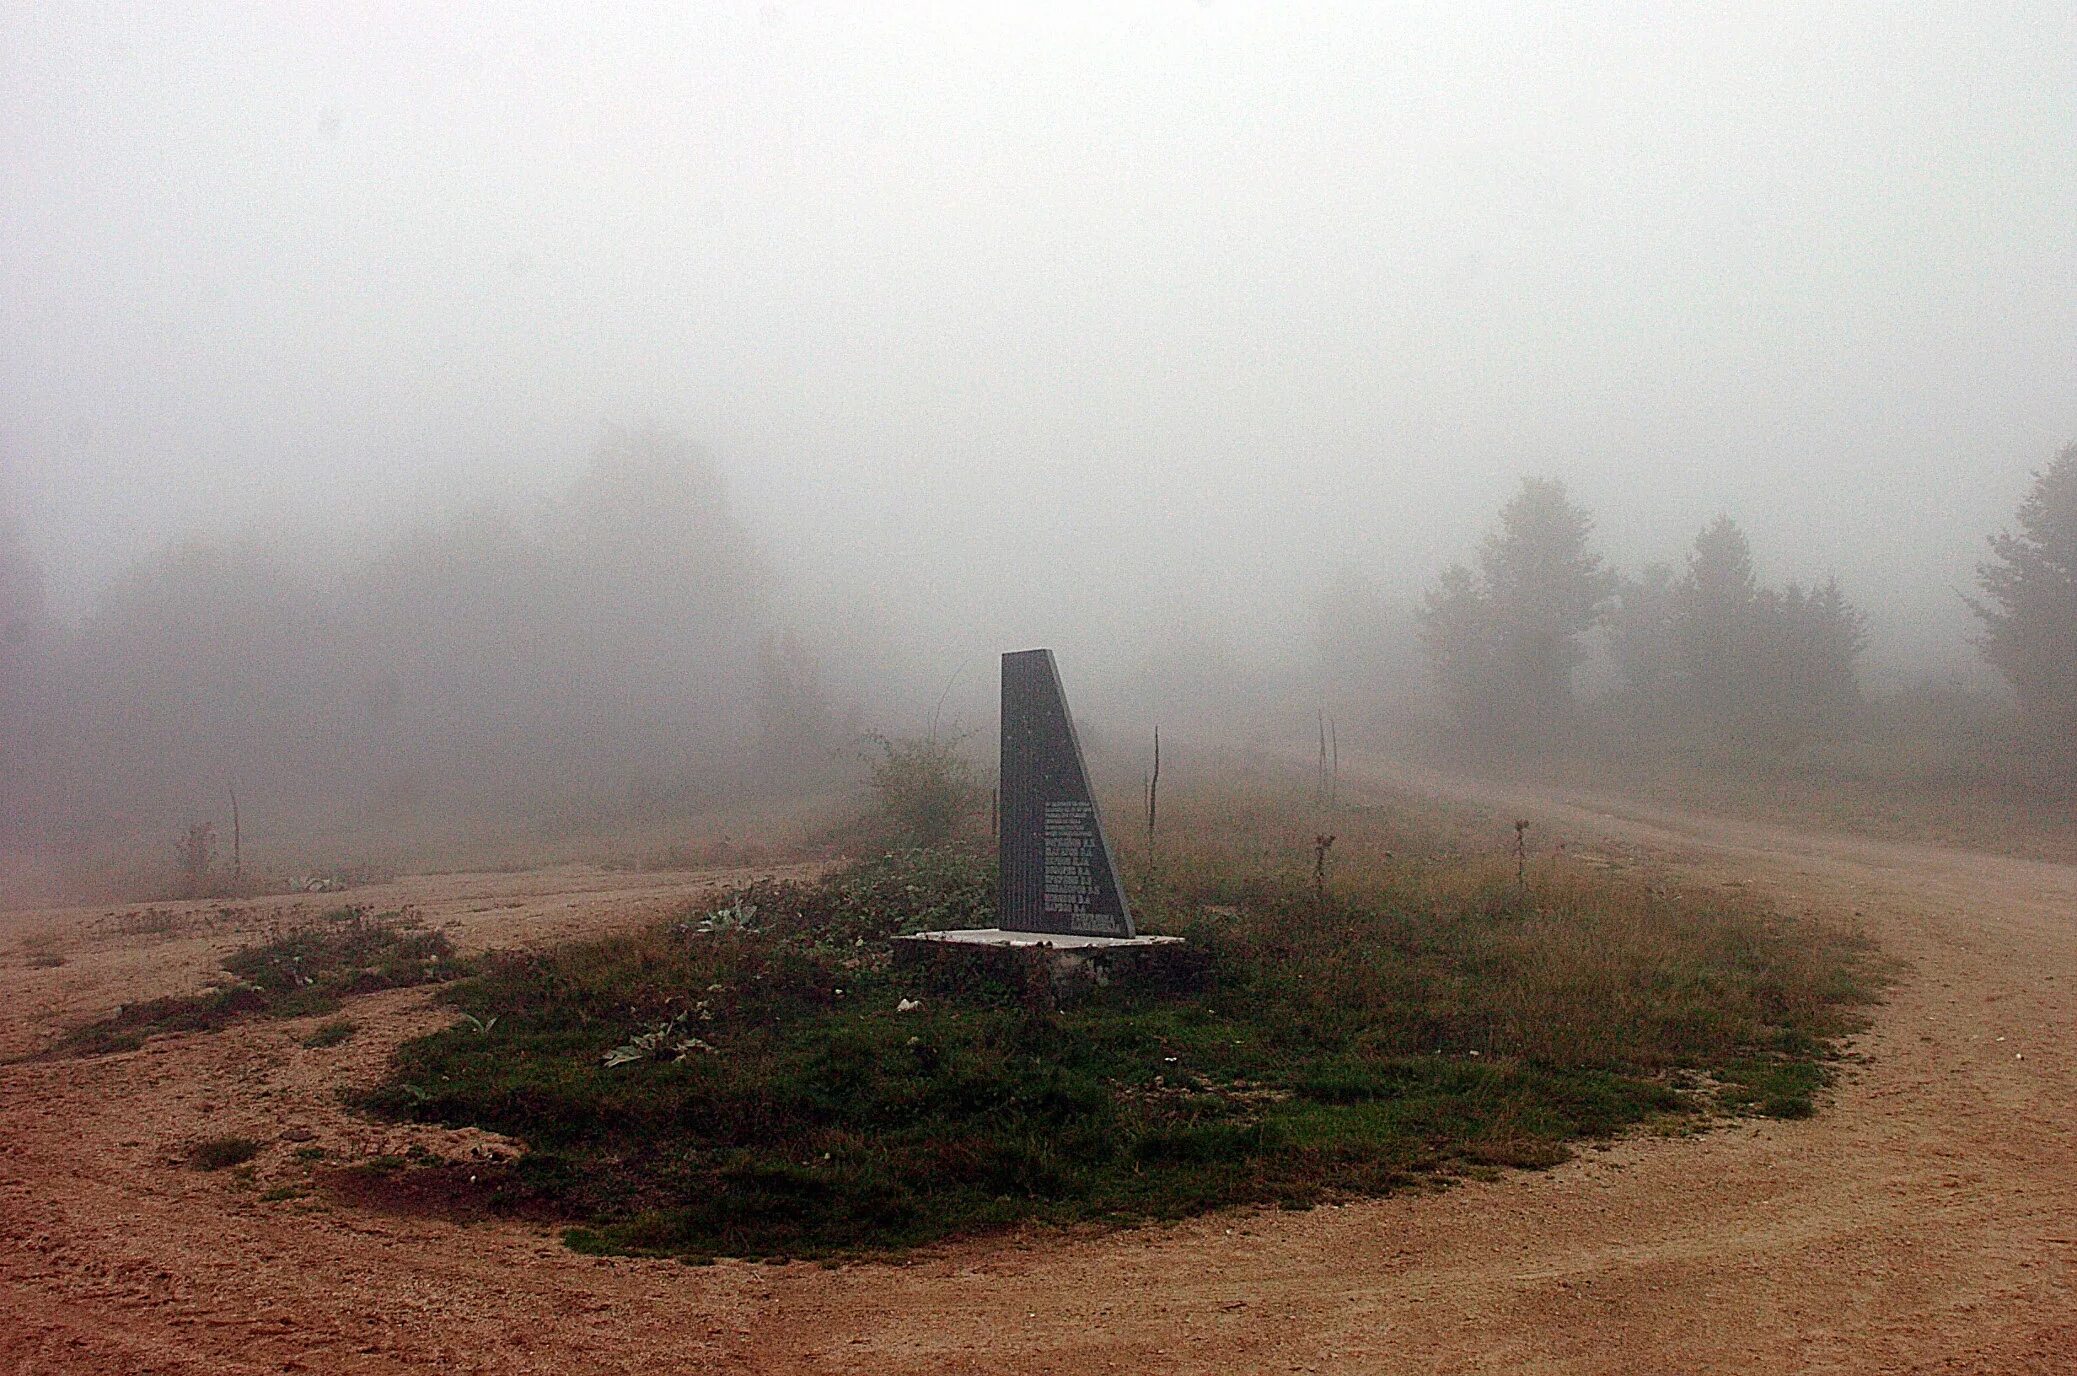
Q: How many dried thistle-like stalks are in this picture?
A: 2